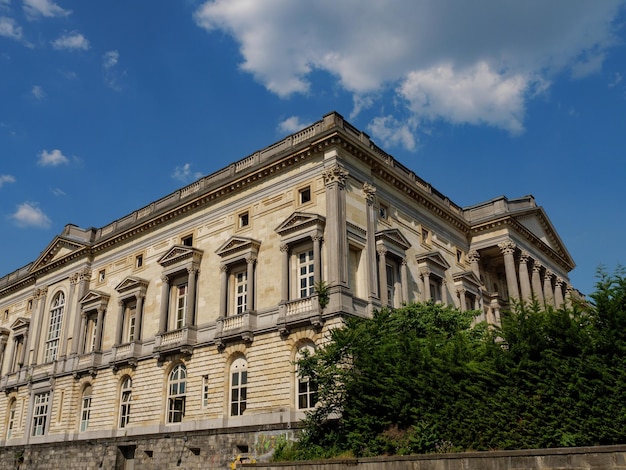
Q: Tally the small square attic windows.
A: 10